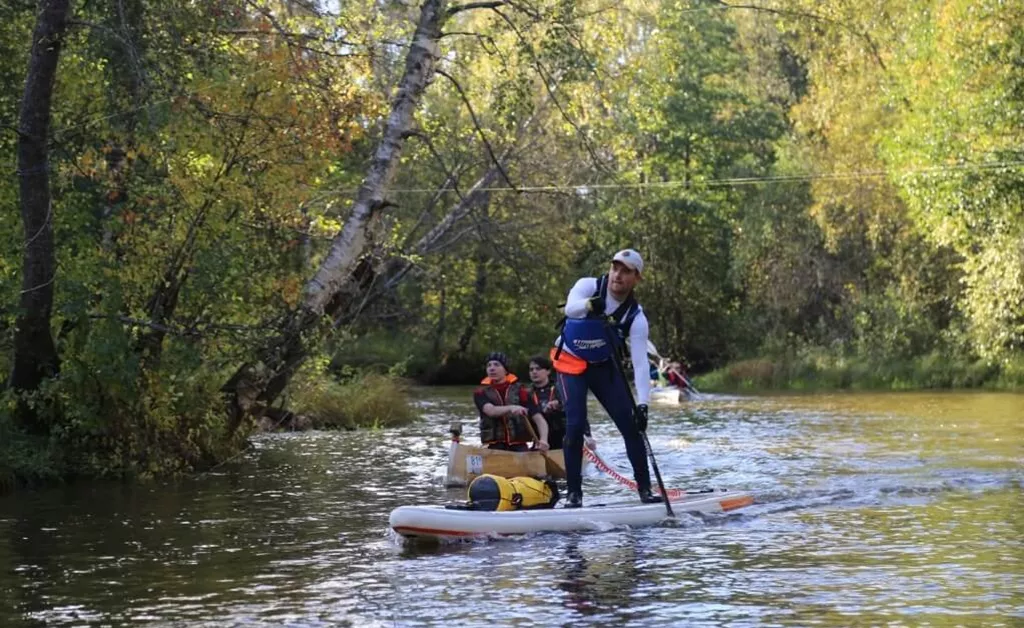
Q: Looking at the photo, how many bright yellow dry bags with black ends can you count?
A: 1